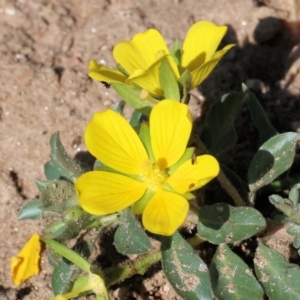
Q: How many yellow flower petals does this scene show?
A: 11